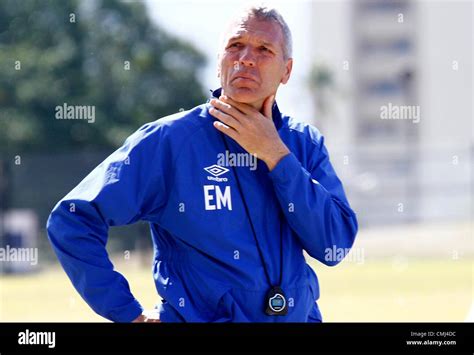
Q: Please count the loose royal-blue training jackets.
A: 1